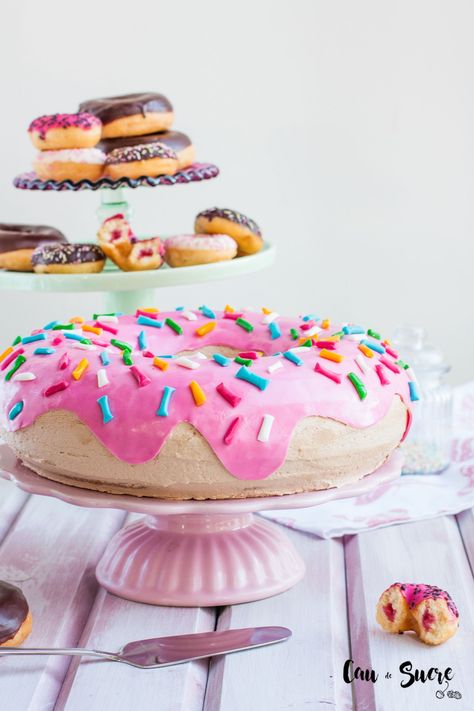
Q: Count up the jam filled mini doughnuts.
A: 2